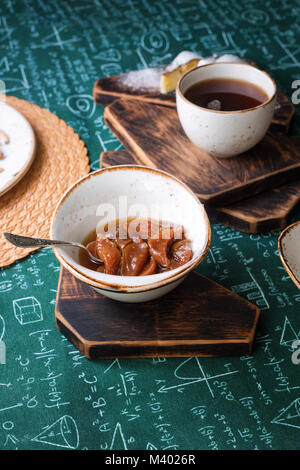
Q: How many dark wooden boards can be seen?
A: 4